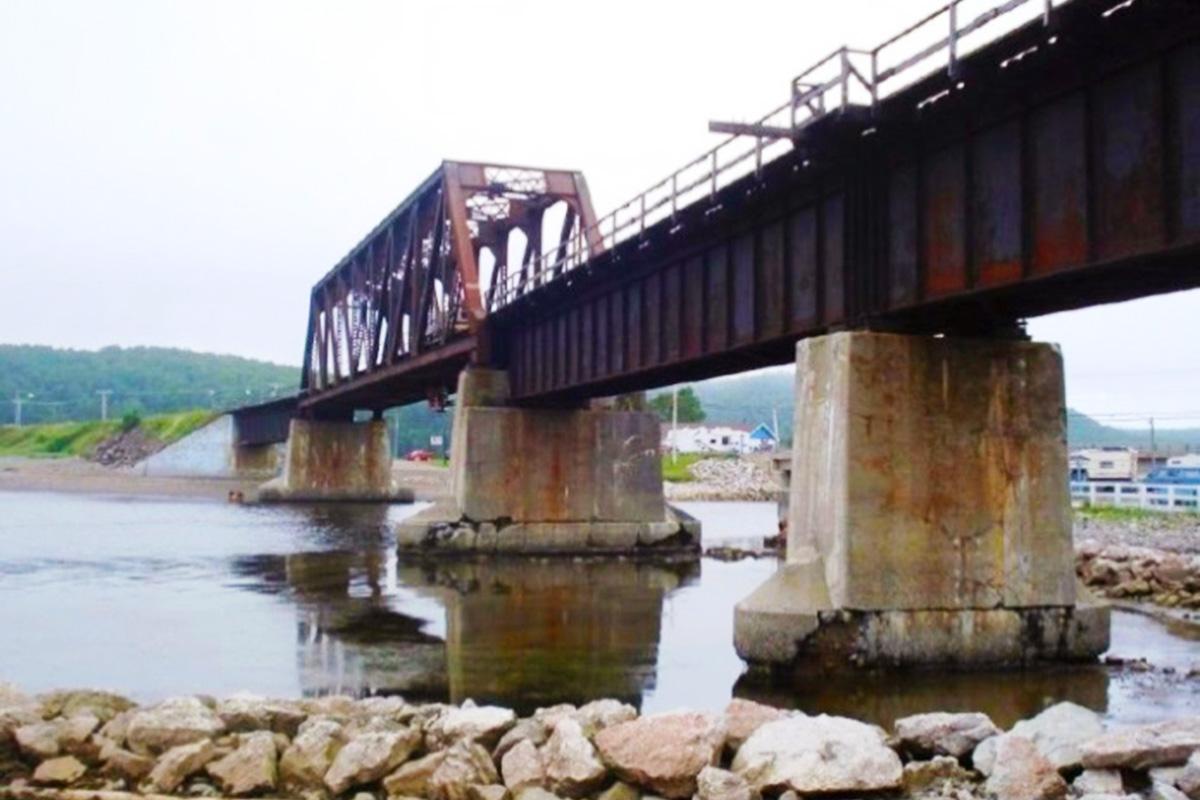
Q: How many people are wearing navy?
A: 0